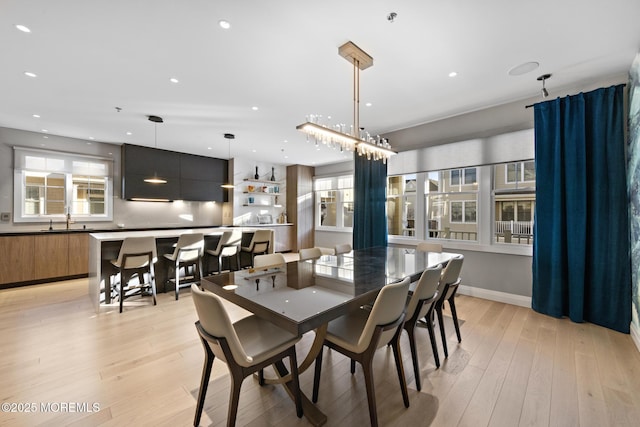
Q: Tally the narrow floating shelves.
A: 3